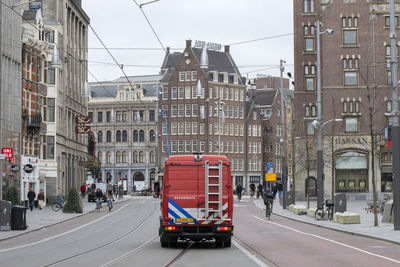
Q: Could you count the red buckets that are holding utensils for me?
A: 0